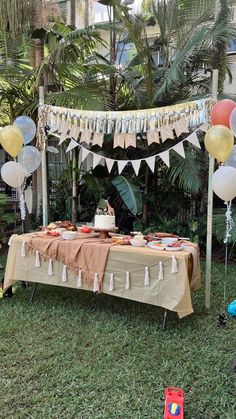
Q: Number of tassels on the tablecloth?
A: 11